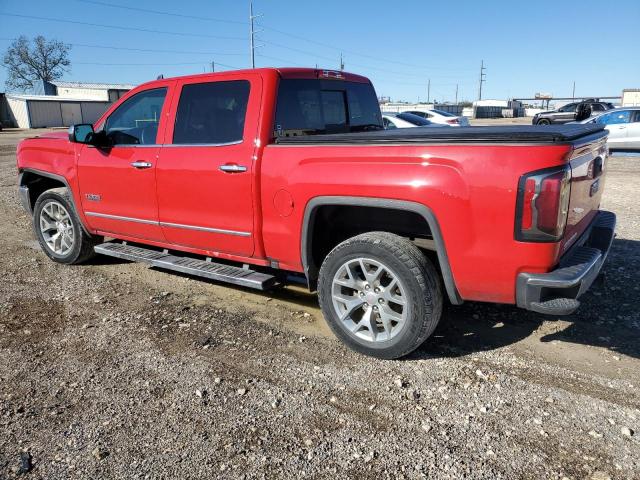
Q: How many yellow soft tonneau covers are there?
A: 0